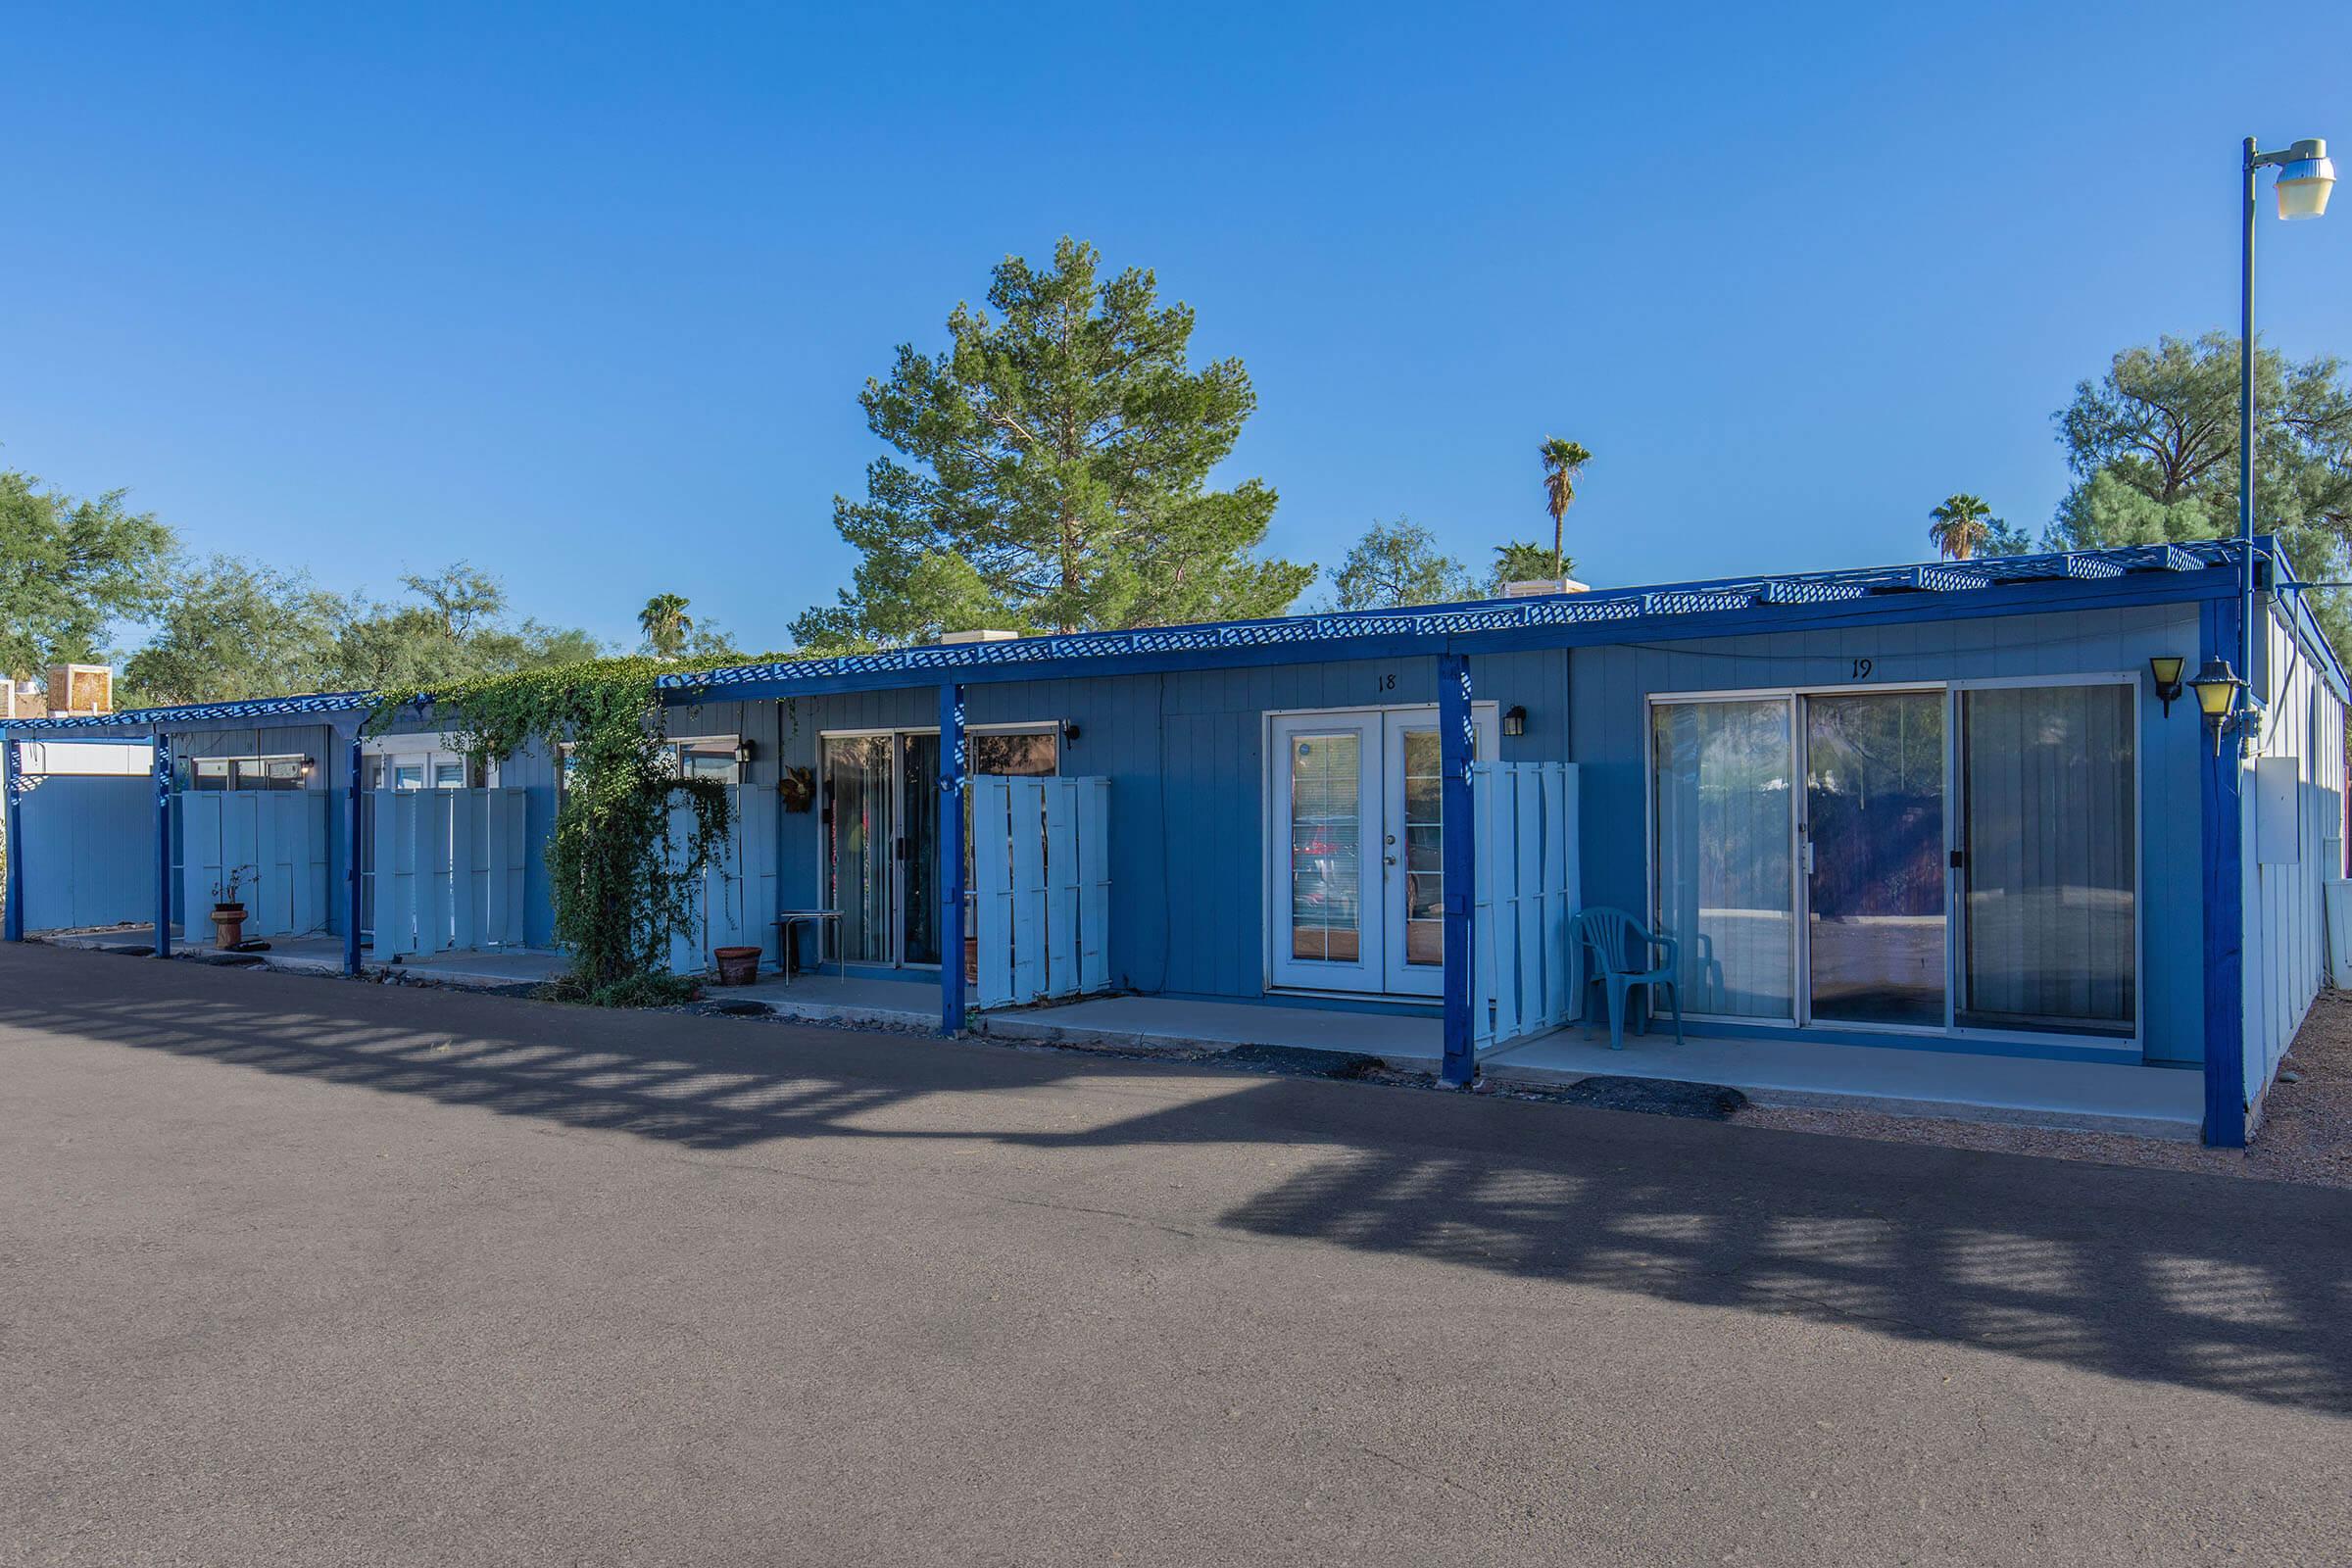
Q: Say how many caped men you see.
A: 0